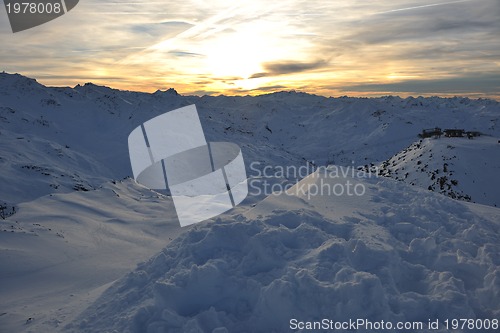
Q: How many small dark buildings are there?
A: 3